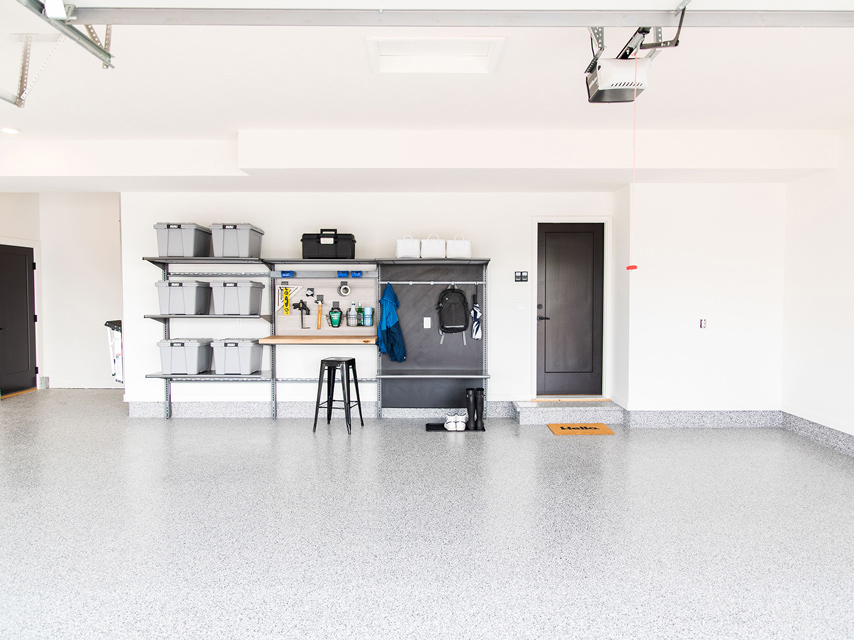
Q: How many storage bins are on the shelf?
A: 6